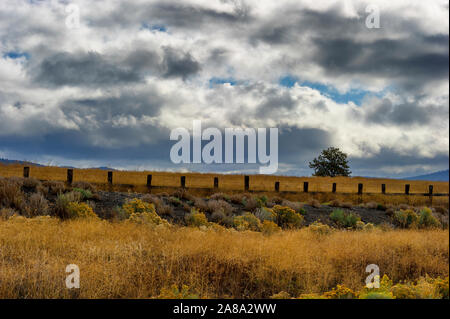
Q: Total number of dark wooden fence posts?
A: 14